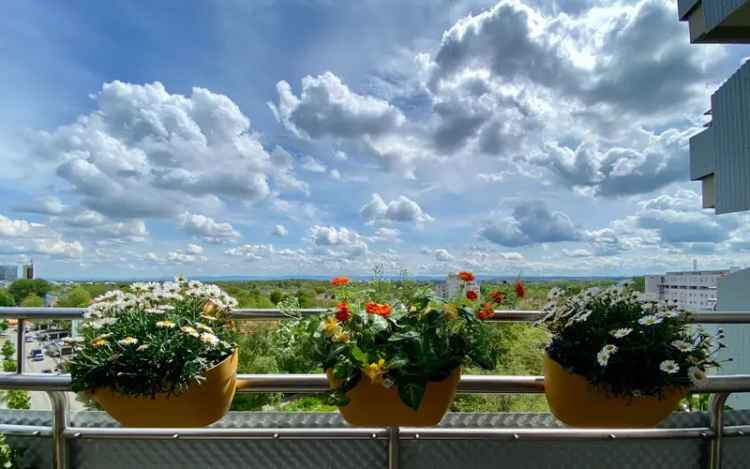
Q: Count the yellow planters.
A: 3